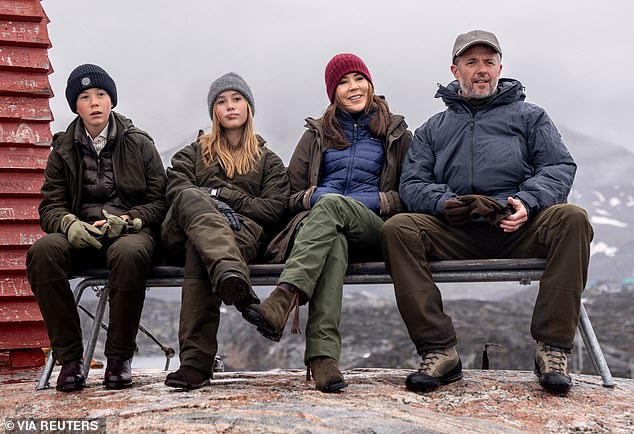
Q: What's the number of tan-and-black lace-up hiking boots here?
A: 2